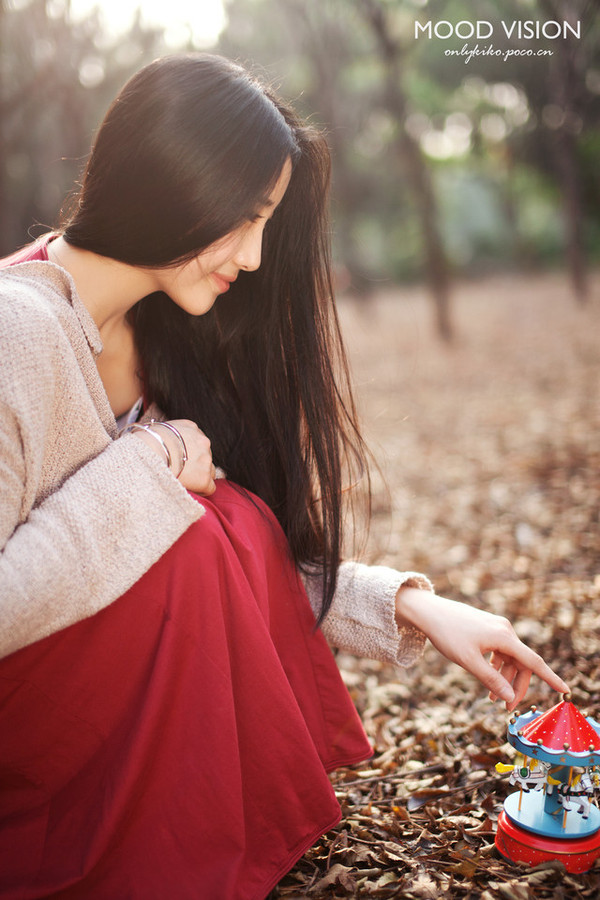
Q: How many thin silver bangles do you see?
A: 2